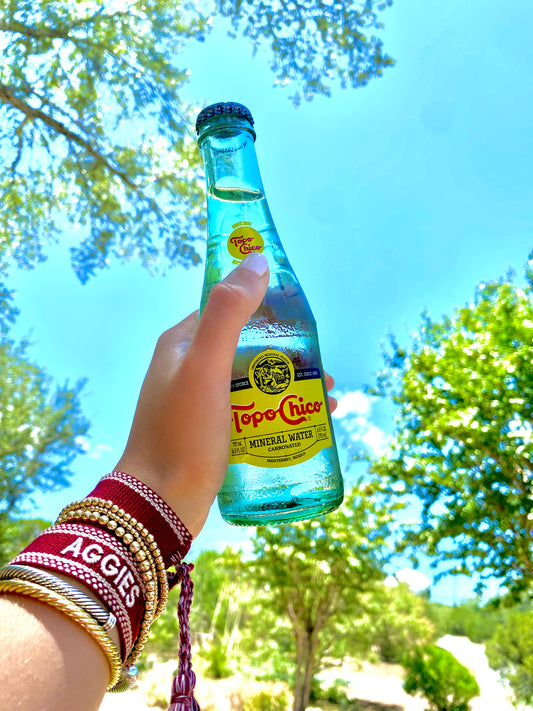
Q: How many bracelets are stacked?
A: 7